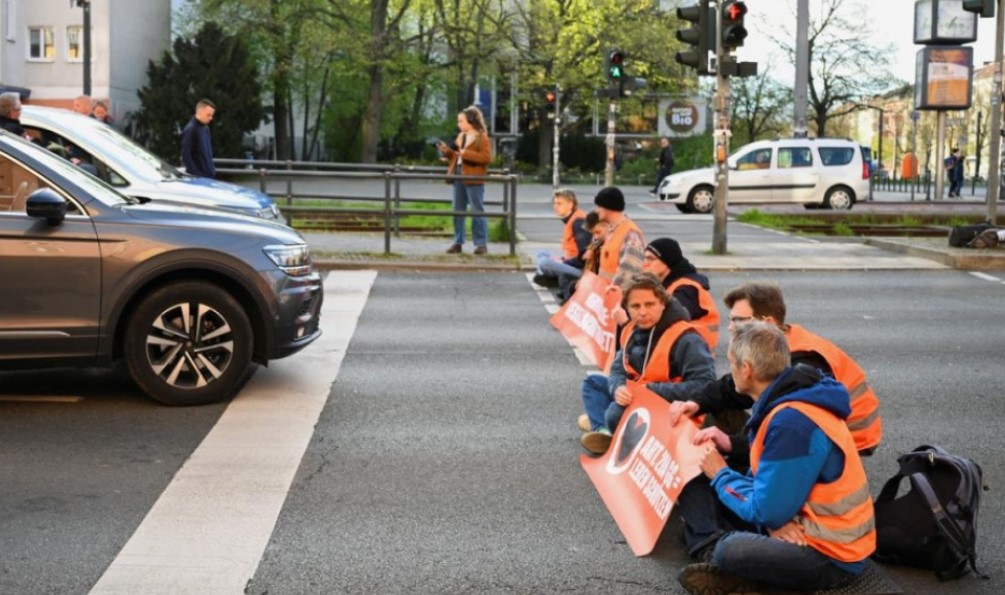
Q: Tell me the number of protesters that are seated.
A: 7